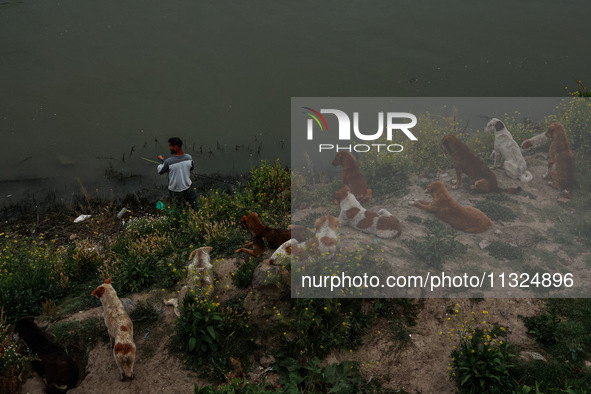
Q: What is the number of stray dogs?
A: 12